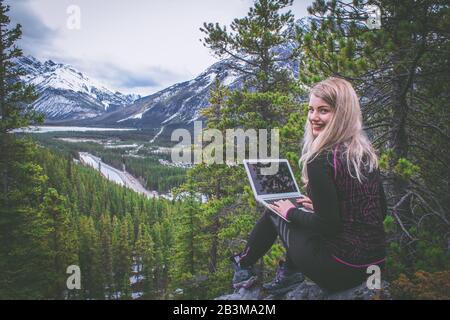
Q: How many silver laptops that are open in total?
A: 1